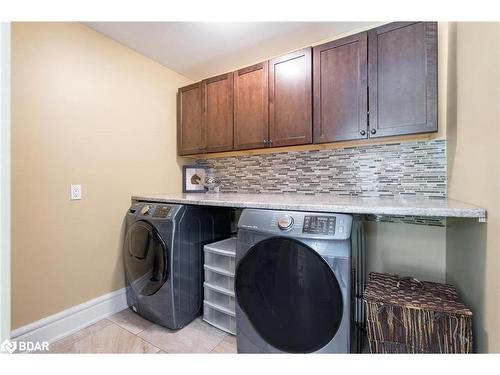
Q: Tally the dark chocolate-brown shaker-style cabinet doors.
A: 6